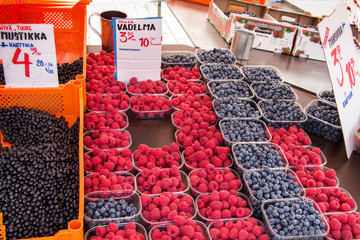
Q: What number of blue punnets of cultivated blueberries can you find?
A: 15